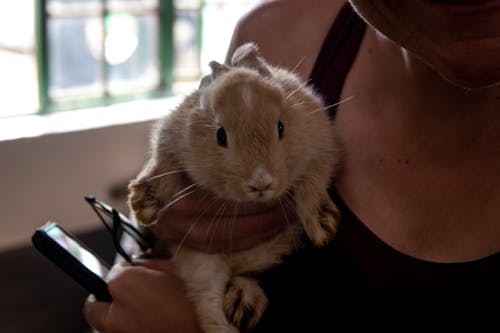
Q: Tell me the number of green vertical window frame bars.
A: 2